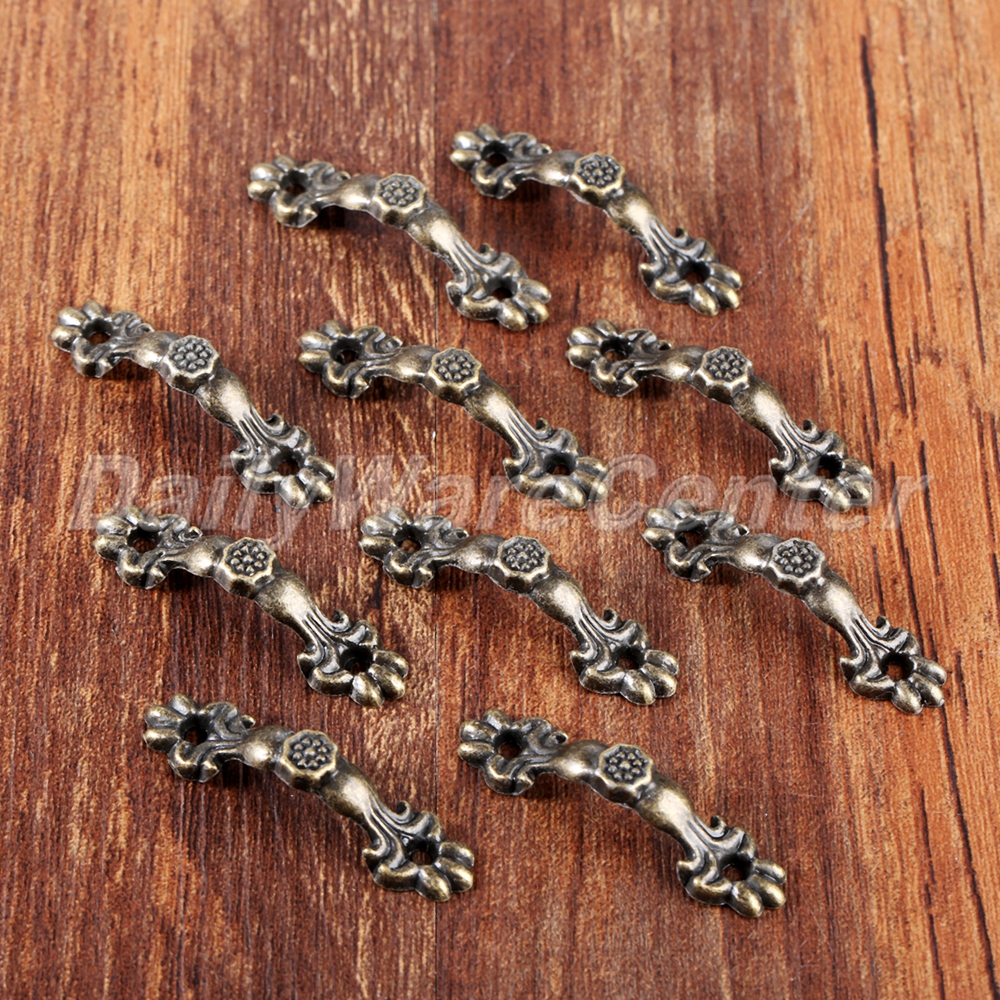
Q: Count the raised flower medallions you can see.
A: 10